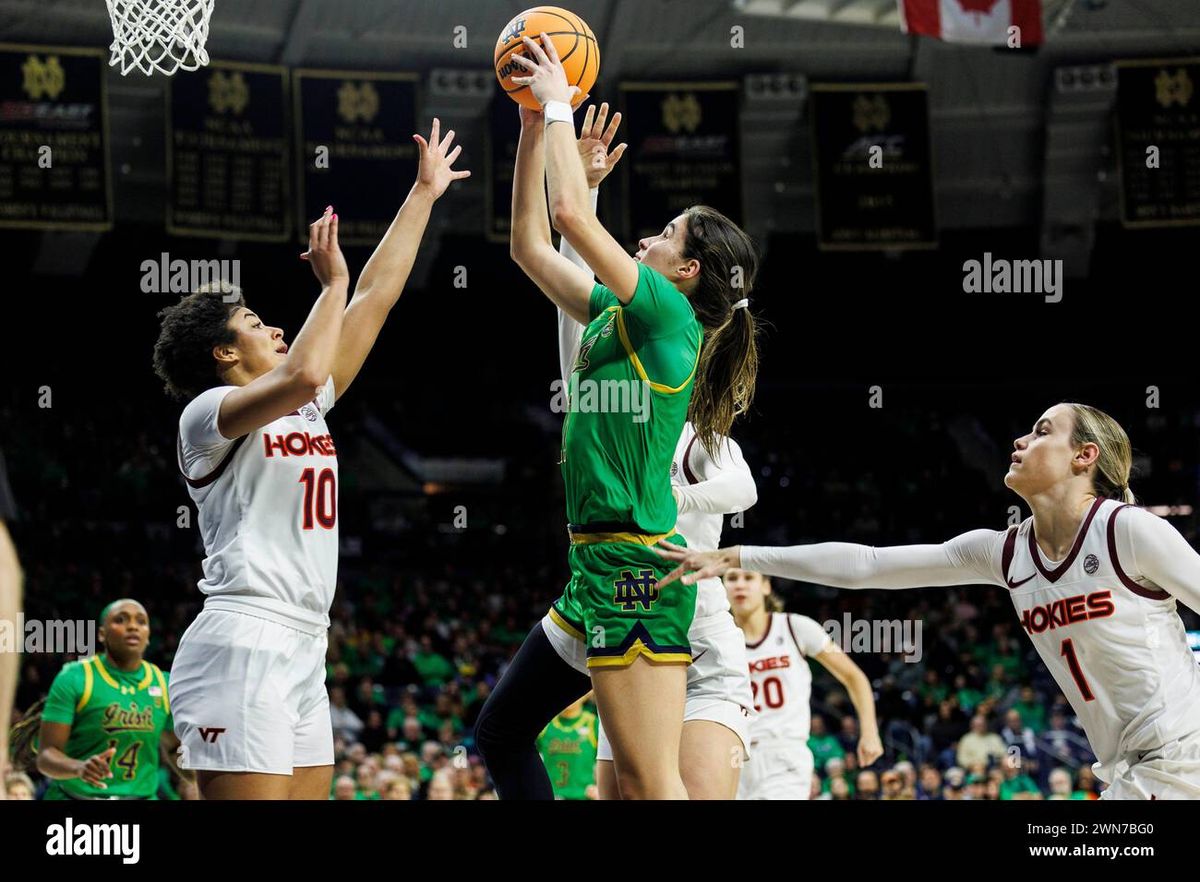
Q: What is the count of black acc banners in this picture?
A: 1